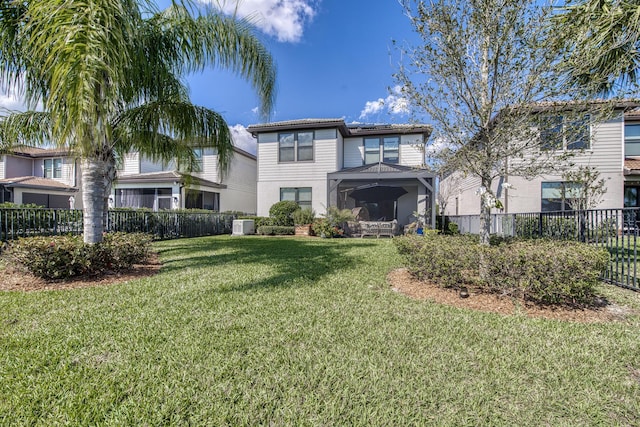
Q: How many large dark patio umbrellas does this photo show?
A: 1